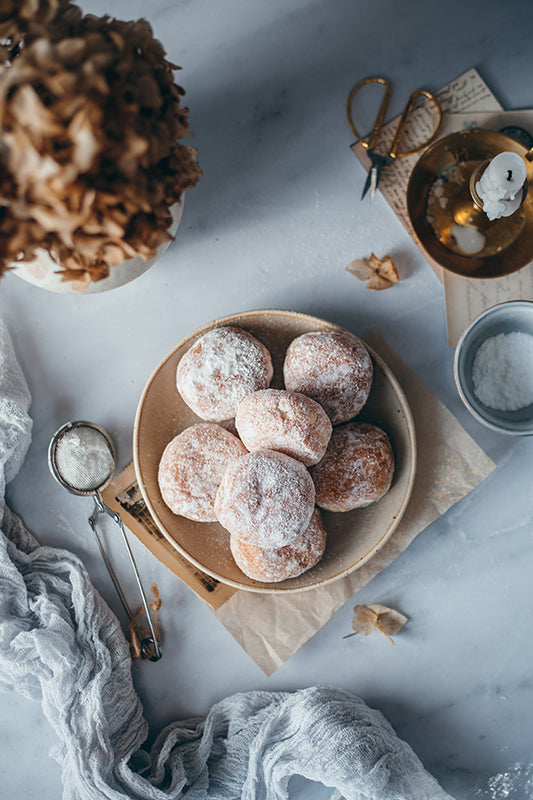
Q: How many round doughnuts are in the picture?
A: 7